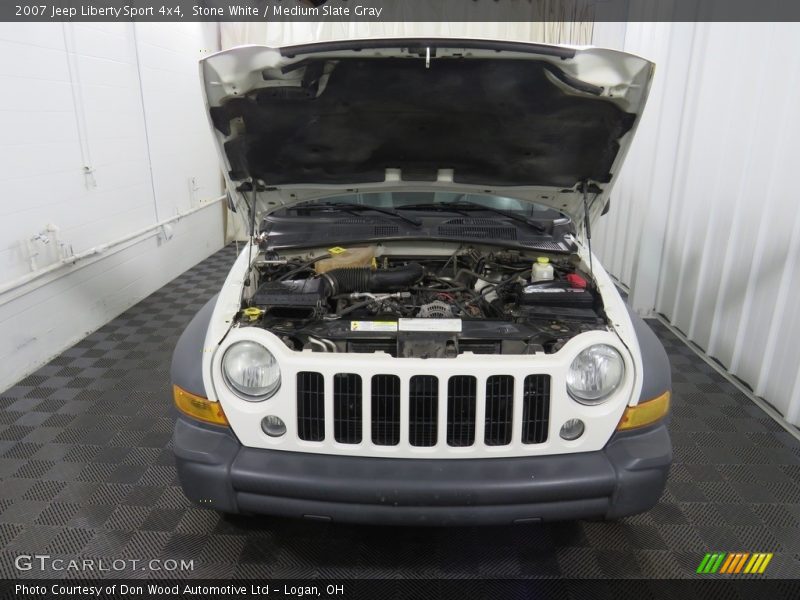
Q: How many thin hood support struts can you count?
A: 2